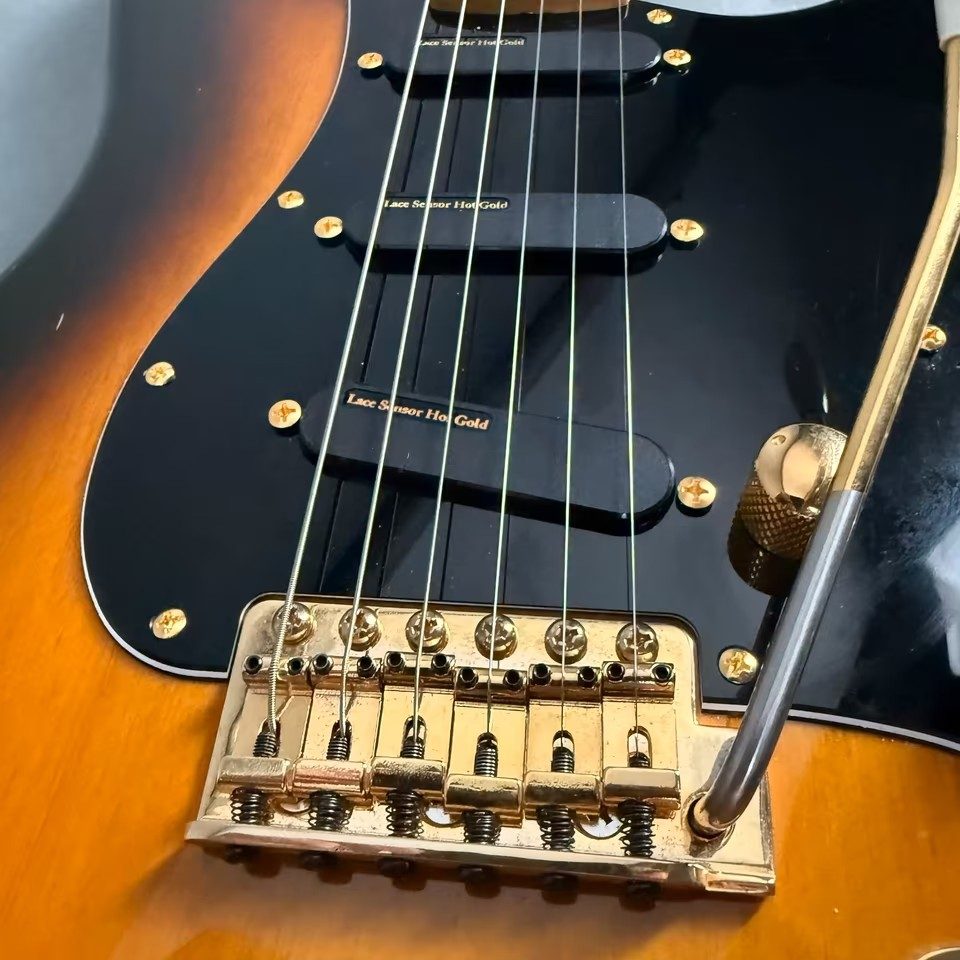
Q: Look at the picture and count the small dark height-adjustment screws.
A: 12